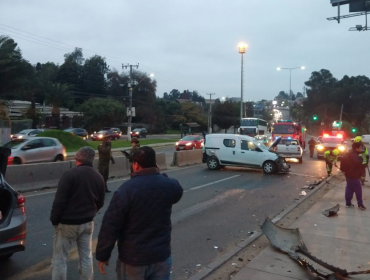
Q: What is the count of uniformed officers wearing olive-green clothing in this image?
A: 2